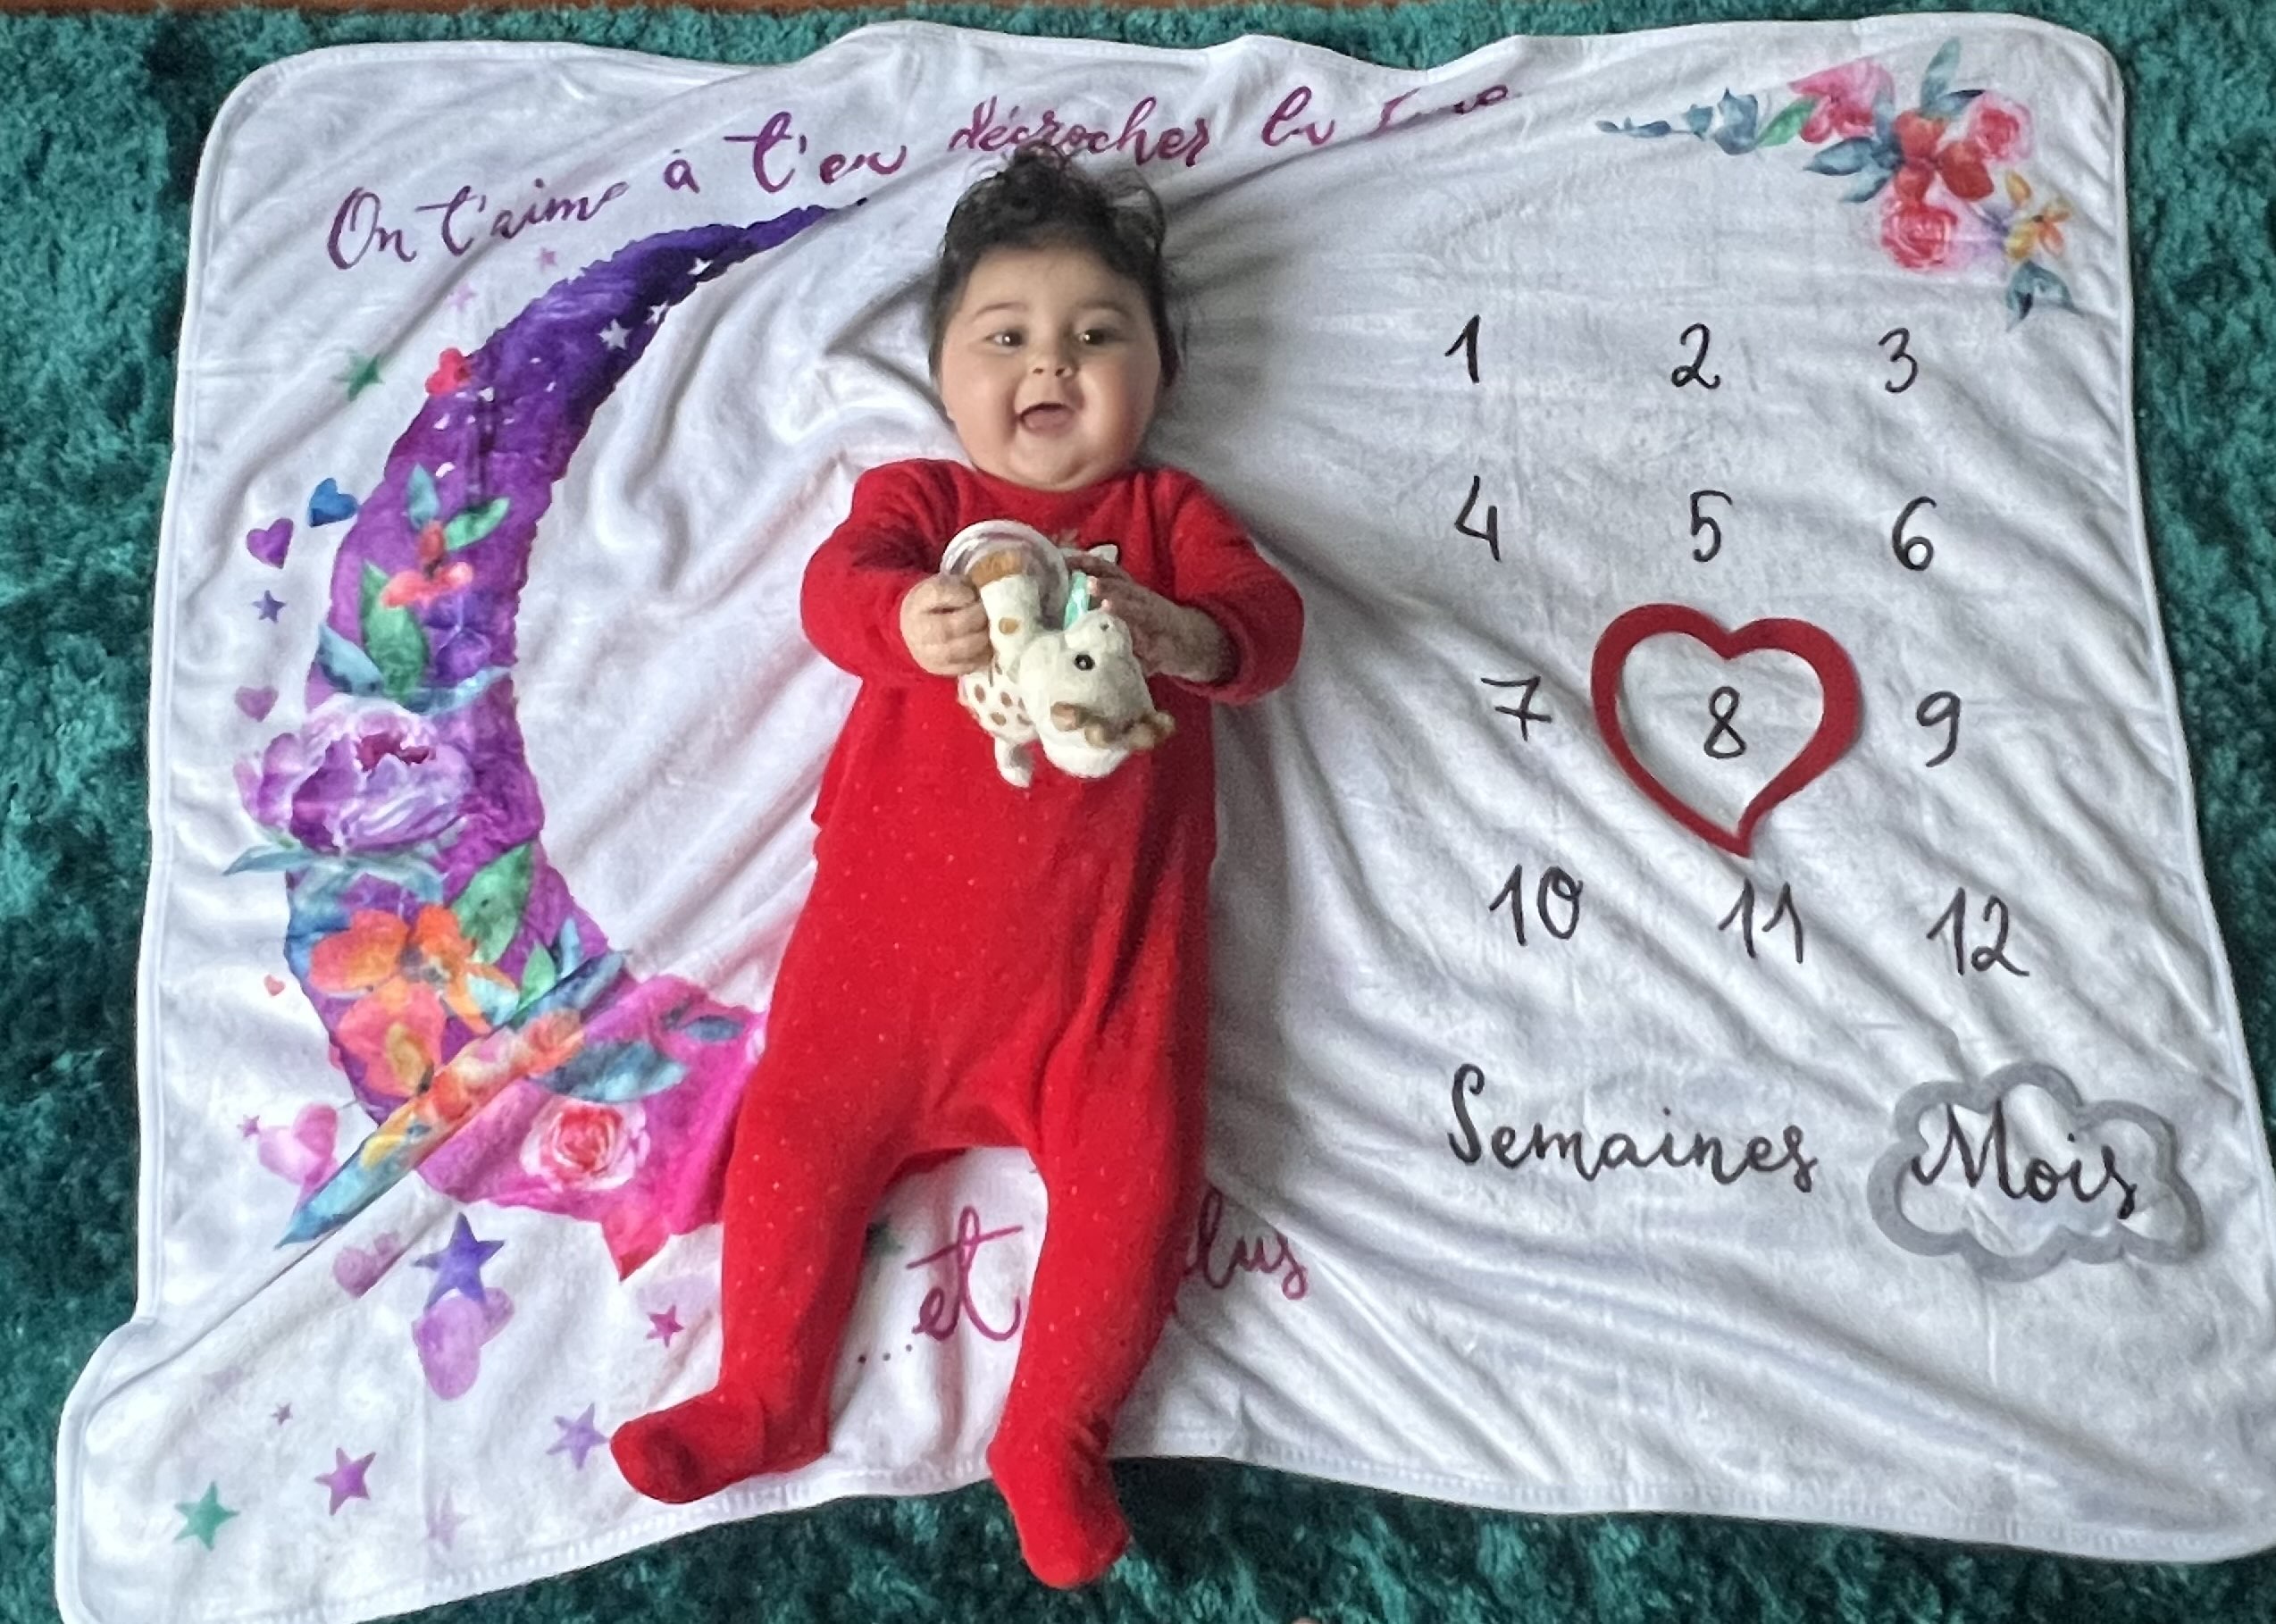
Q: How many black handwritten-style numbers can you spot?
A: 12